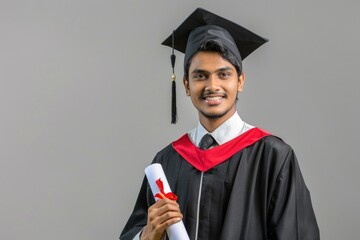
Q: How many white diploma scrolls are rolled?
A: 1